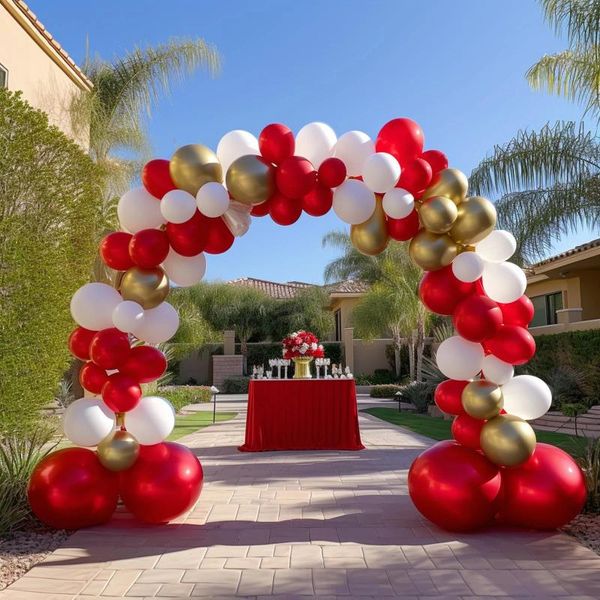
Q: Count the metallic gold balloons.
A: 11